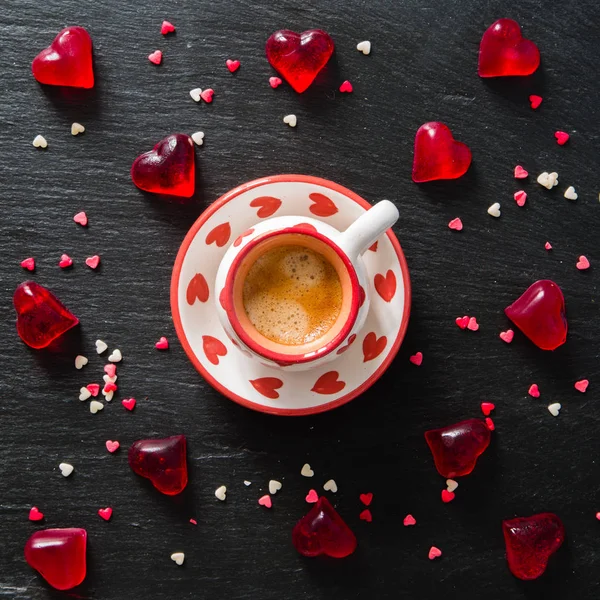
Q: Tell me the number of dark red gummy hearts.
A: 12